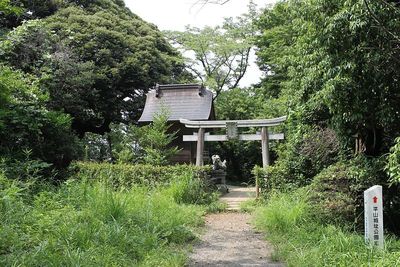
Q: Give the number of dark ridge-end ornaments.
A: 2